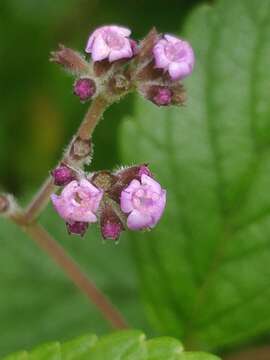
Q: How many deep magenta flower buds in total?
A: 6